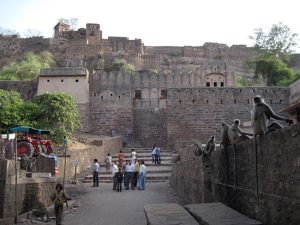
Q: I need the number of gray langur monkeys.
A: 5